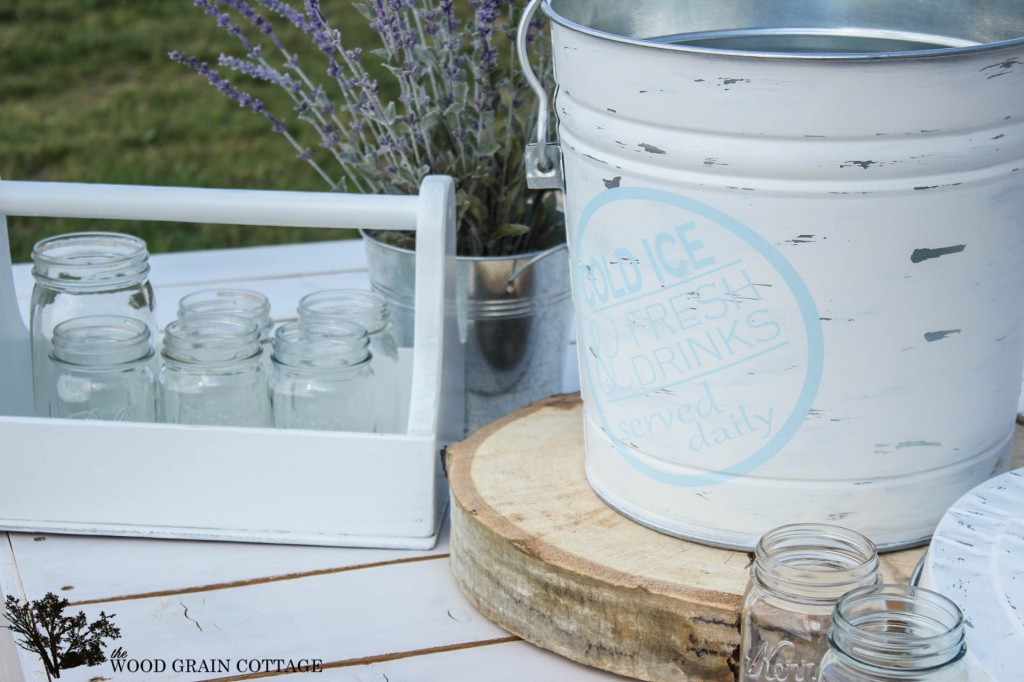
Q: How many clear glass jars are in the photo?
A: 8